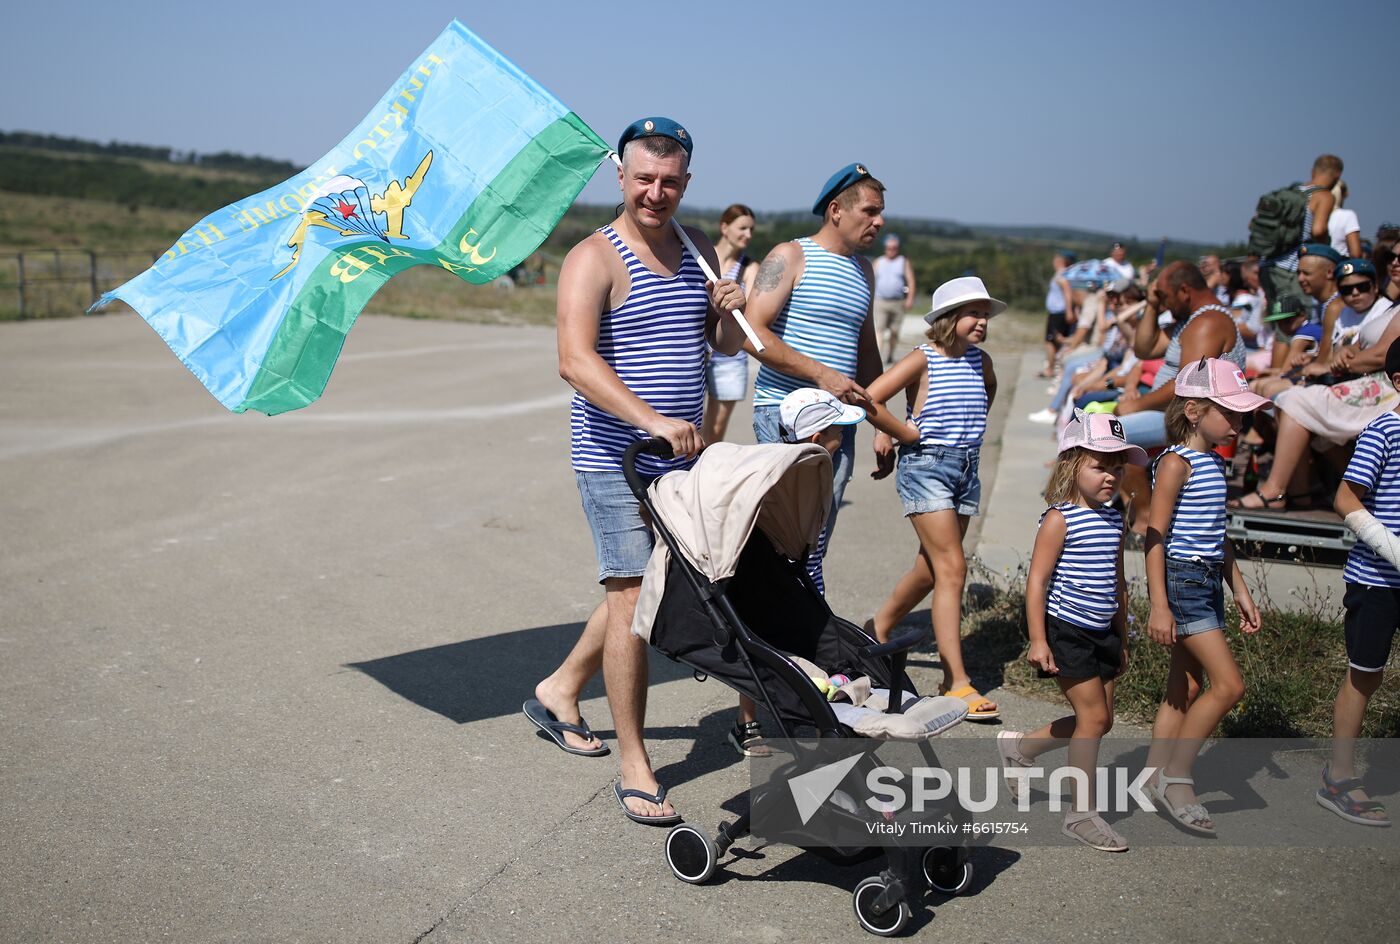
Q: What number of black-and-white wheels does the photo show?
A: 3